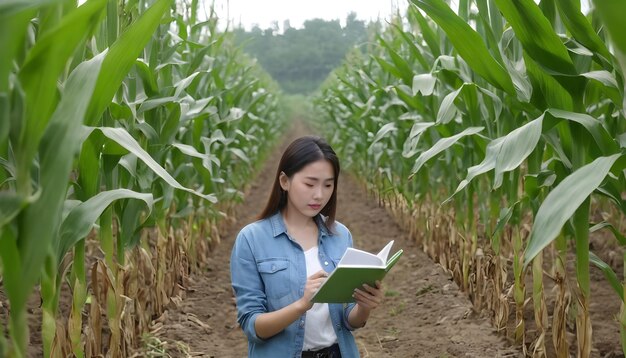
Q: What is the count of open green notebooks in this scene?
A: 1